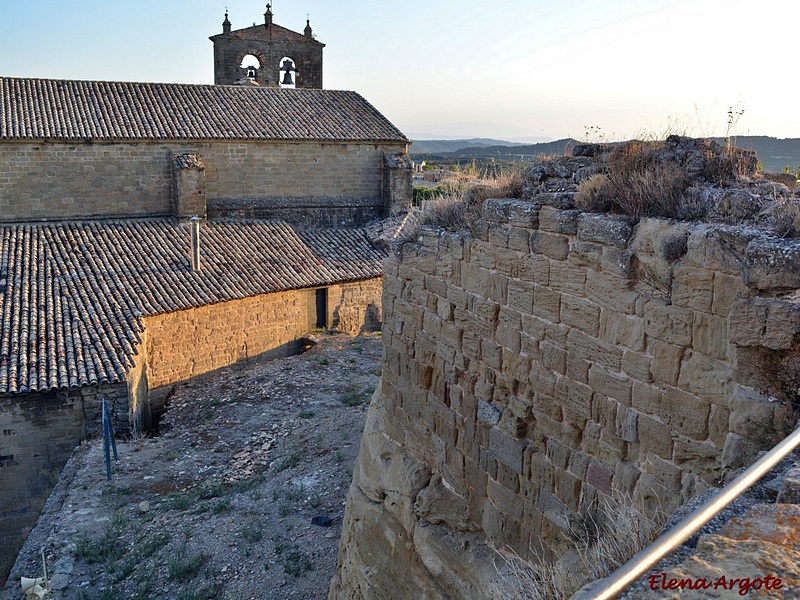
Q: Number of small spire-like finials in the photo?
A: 3